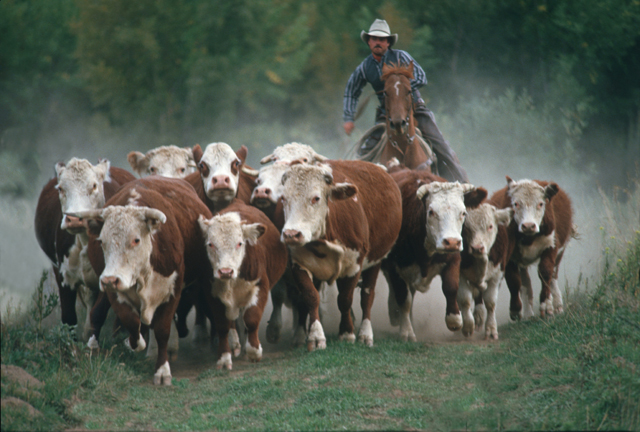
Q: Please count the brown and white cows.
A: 11